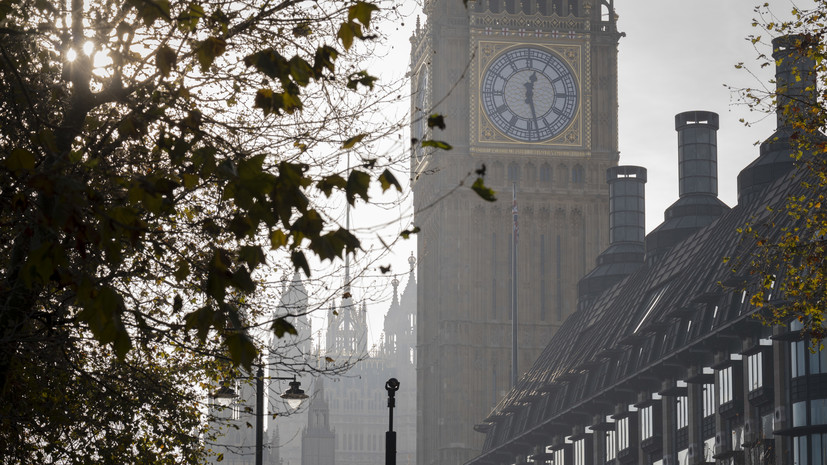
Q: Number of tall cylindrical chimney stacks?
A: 3